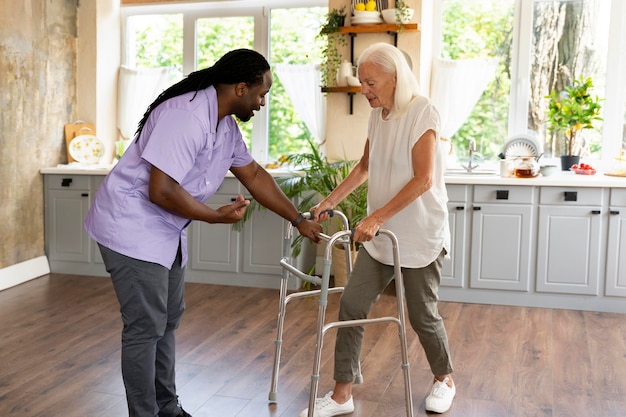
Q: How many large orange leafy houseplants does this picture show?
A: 0